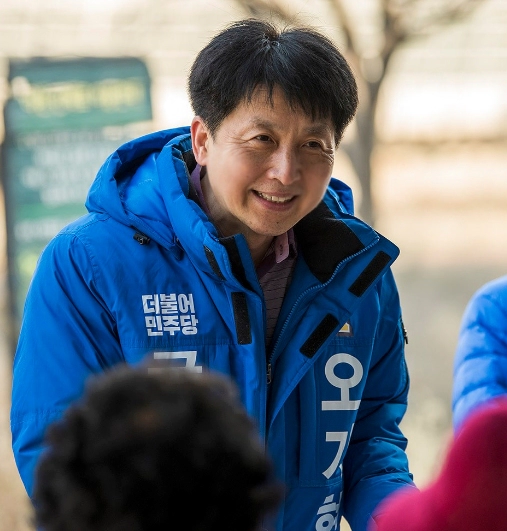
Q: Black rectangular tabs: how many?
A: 4